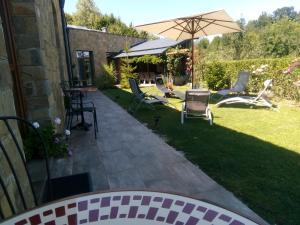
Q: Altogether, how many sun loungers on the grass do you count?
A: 5